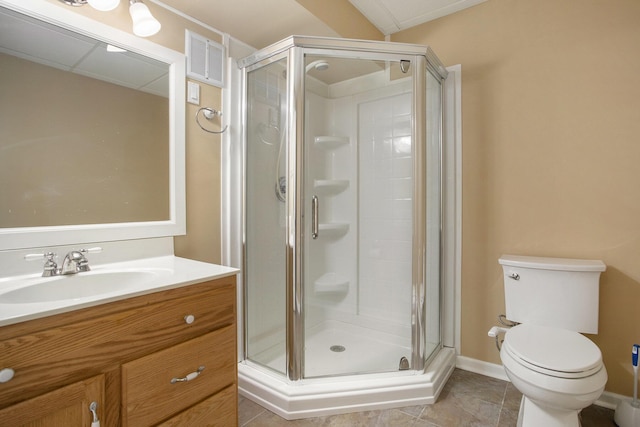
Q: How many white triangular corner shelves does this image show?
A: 4